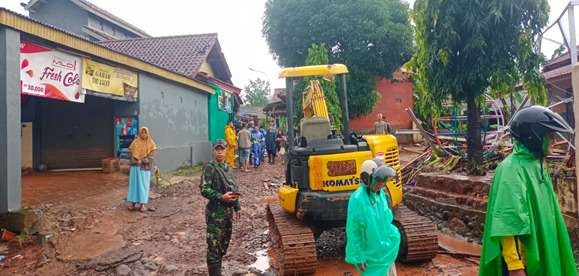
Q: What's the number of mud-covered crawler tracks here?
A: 2